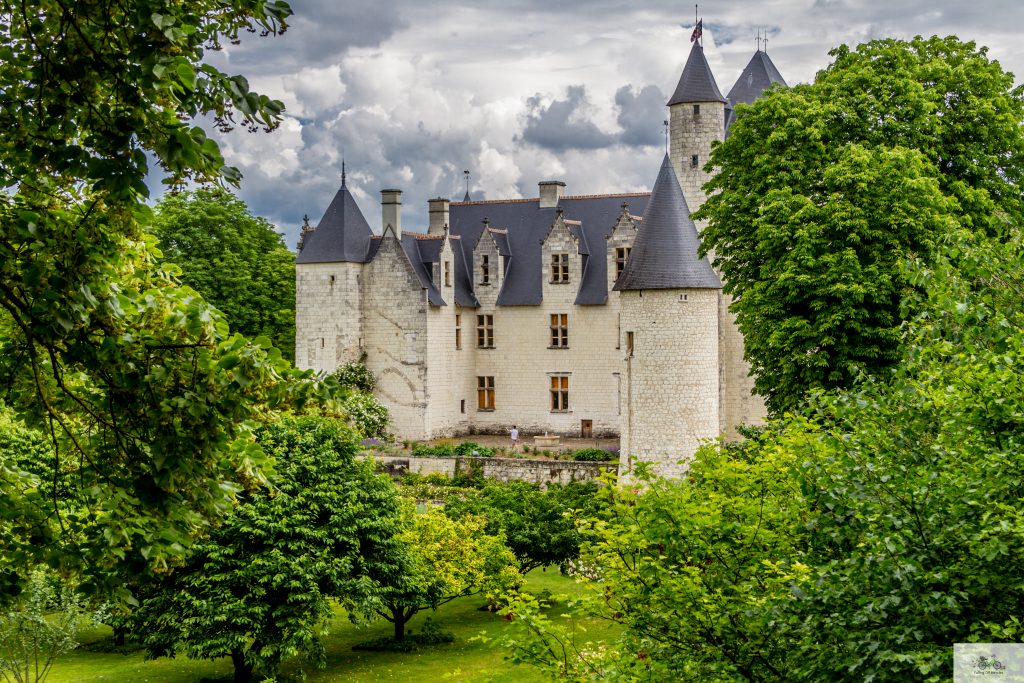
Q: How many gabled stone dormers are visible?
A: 4